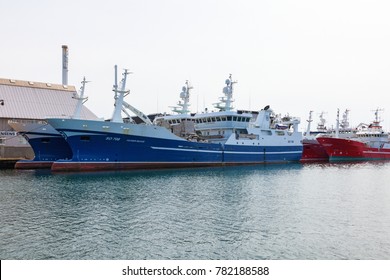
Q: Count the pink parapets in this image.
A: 0